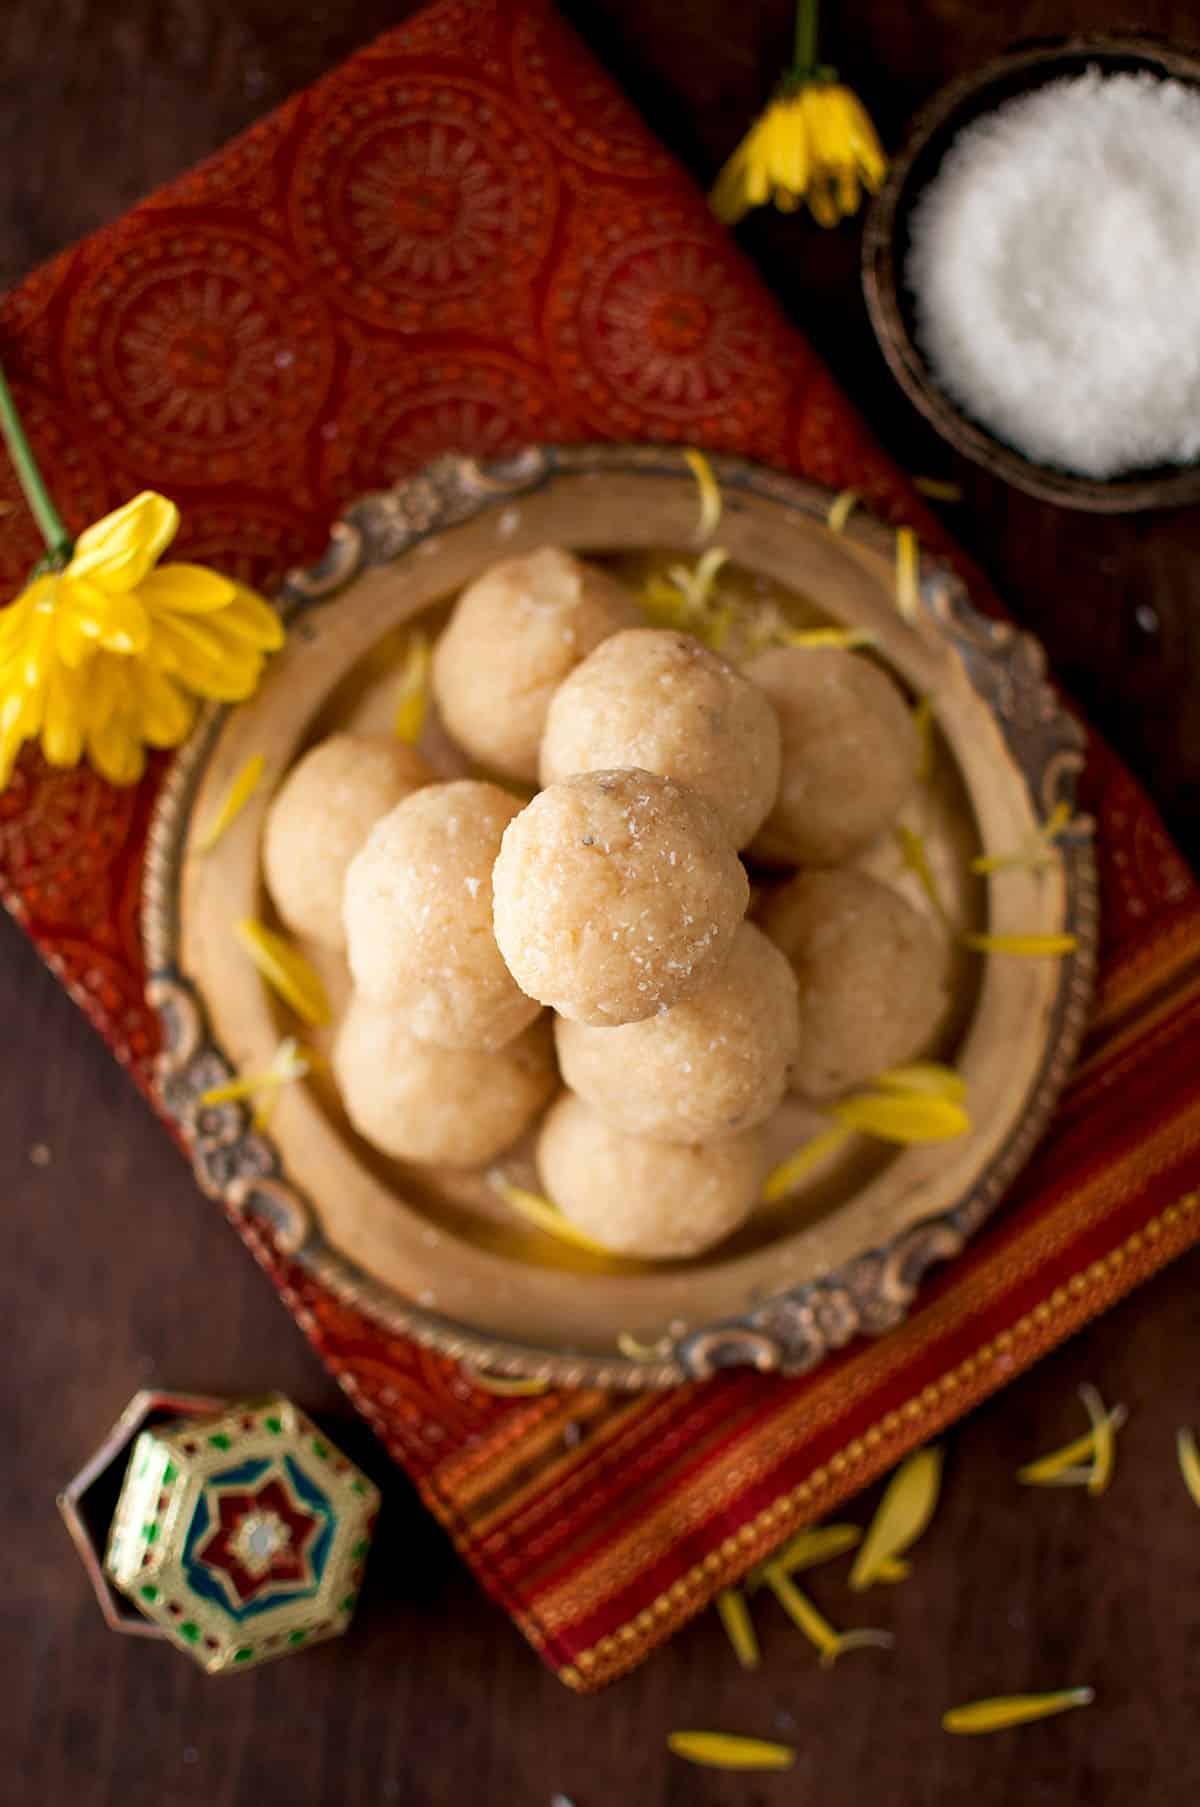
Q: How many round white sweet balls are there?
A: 10